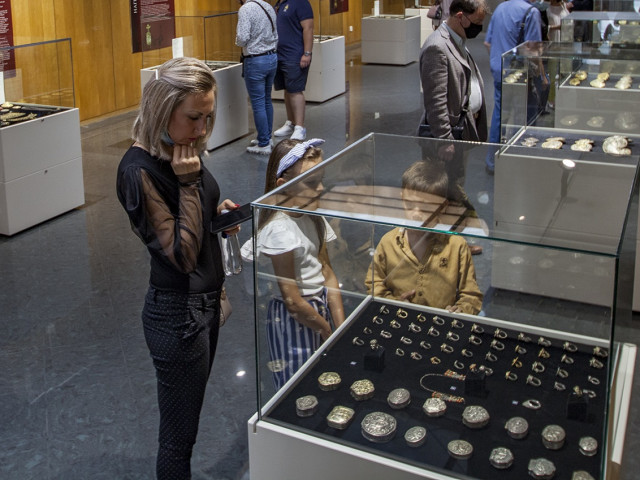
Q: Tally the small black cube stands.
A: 3